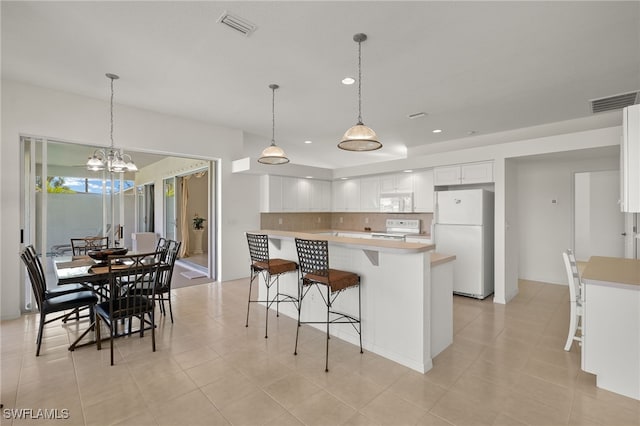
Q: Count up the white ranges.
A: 1